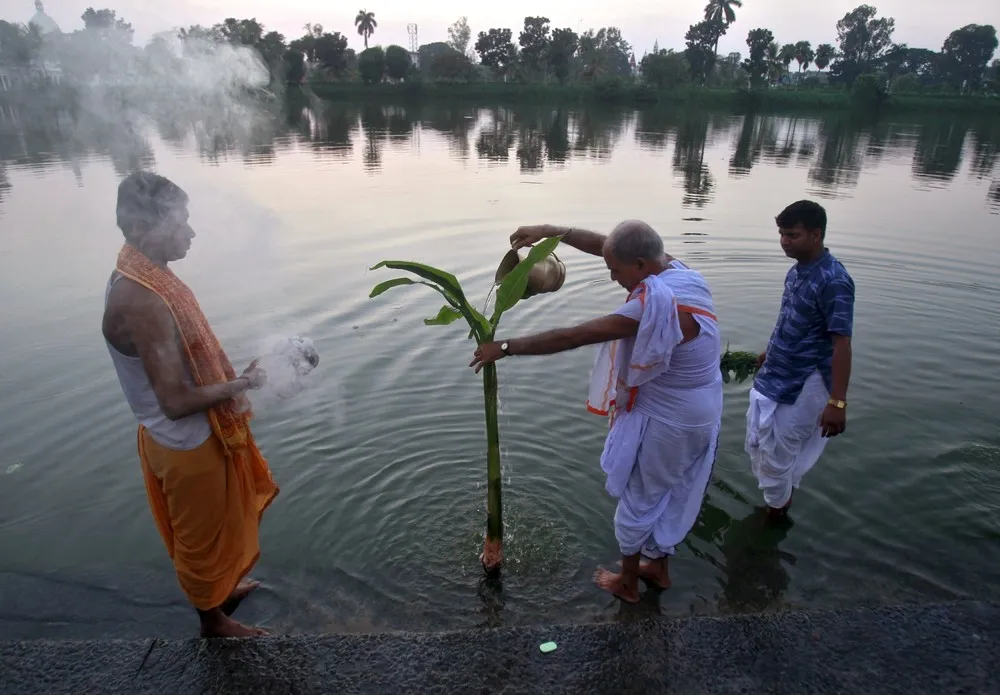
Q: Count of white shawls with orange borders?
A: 1